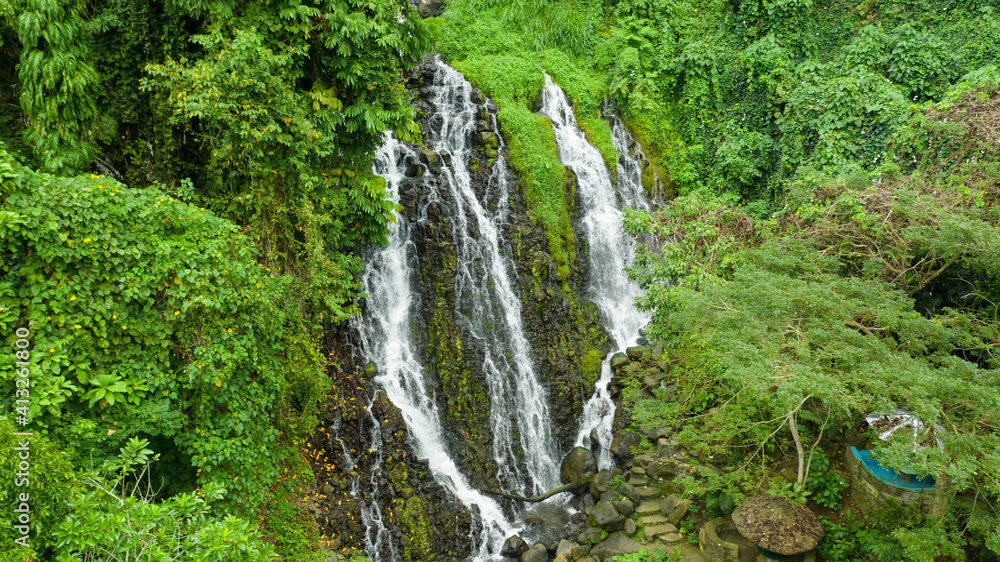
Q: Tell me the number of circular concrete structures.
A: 2